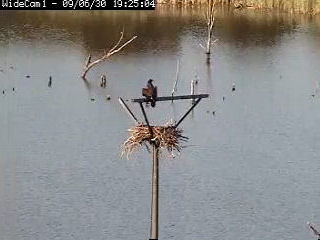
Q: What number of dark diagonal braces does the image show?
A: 3